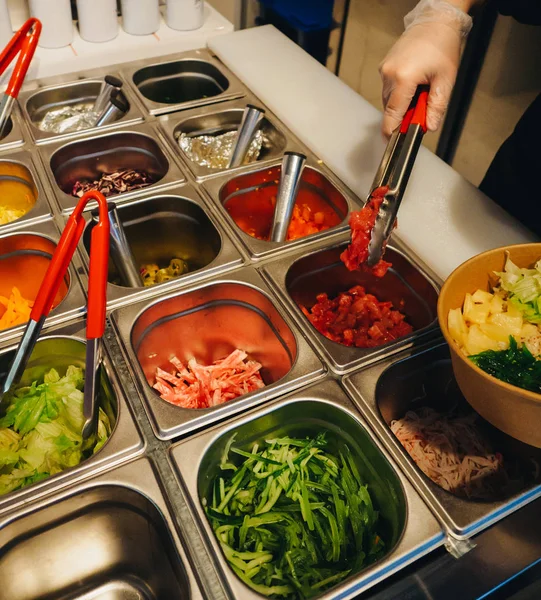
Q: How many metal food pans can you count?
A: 15